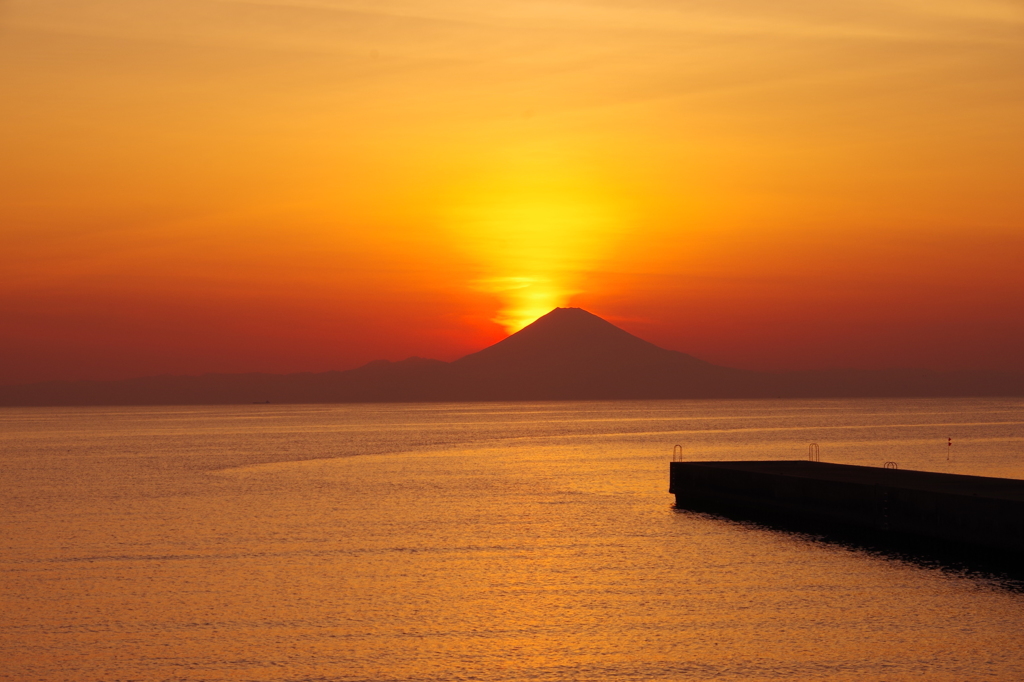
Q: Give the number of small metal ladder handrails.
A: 3